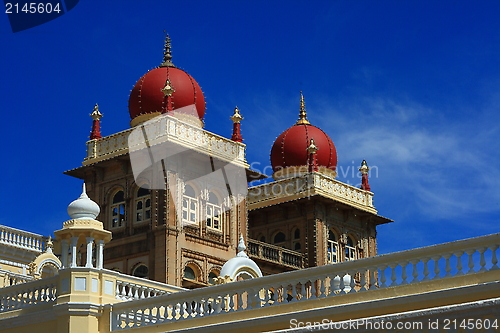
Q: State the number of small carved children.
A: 0